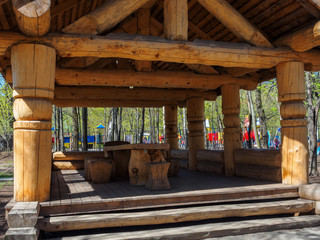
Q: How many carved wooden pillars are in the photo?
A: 5